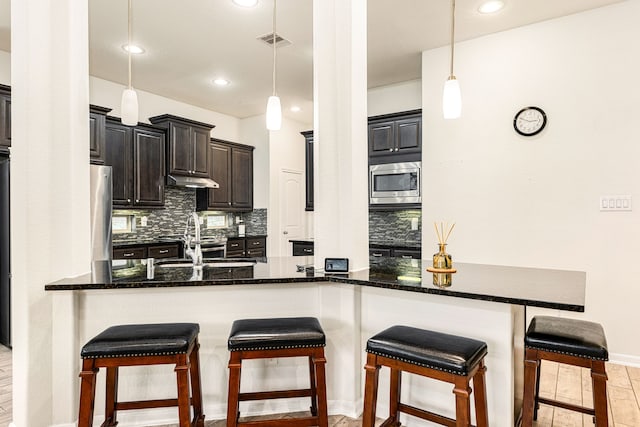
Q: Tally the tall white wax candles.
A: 0